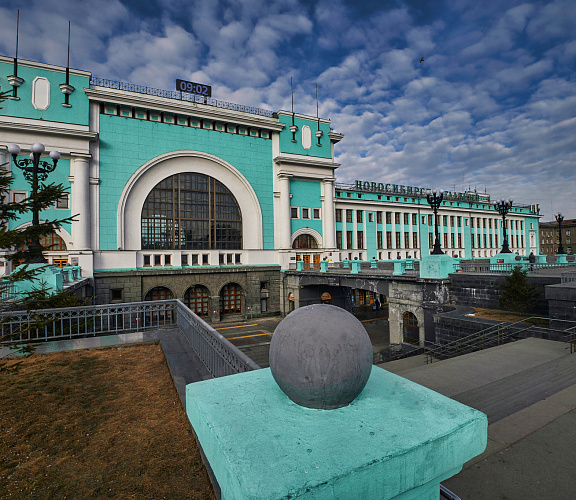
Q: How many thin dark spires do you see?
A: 4